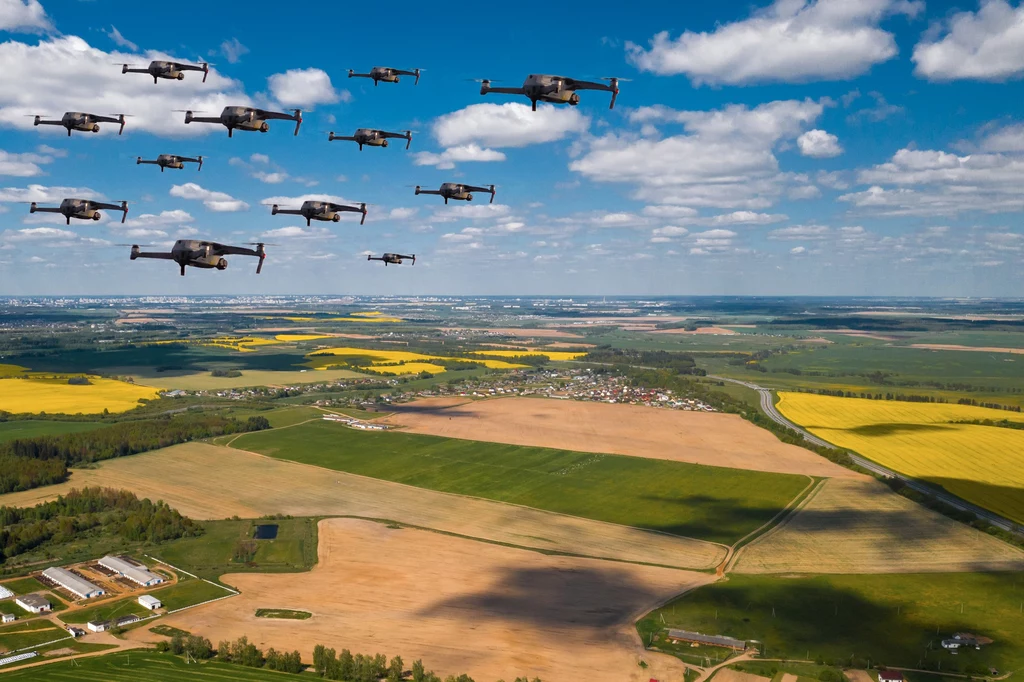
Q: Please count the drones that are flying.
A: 12